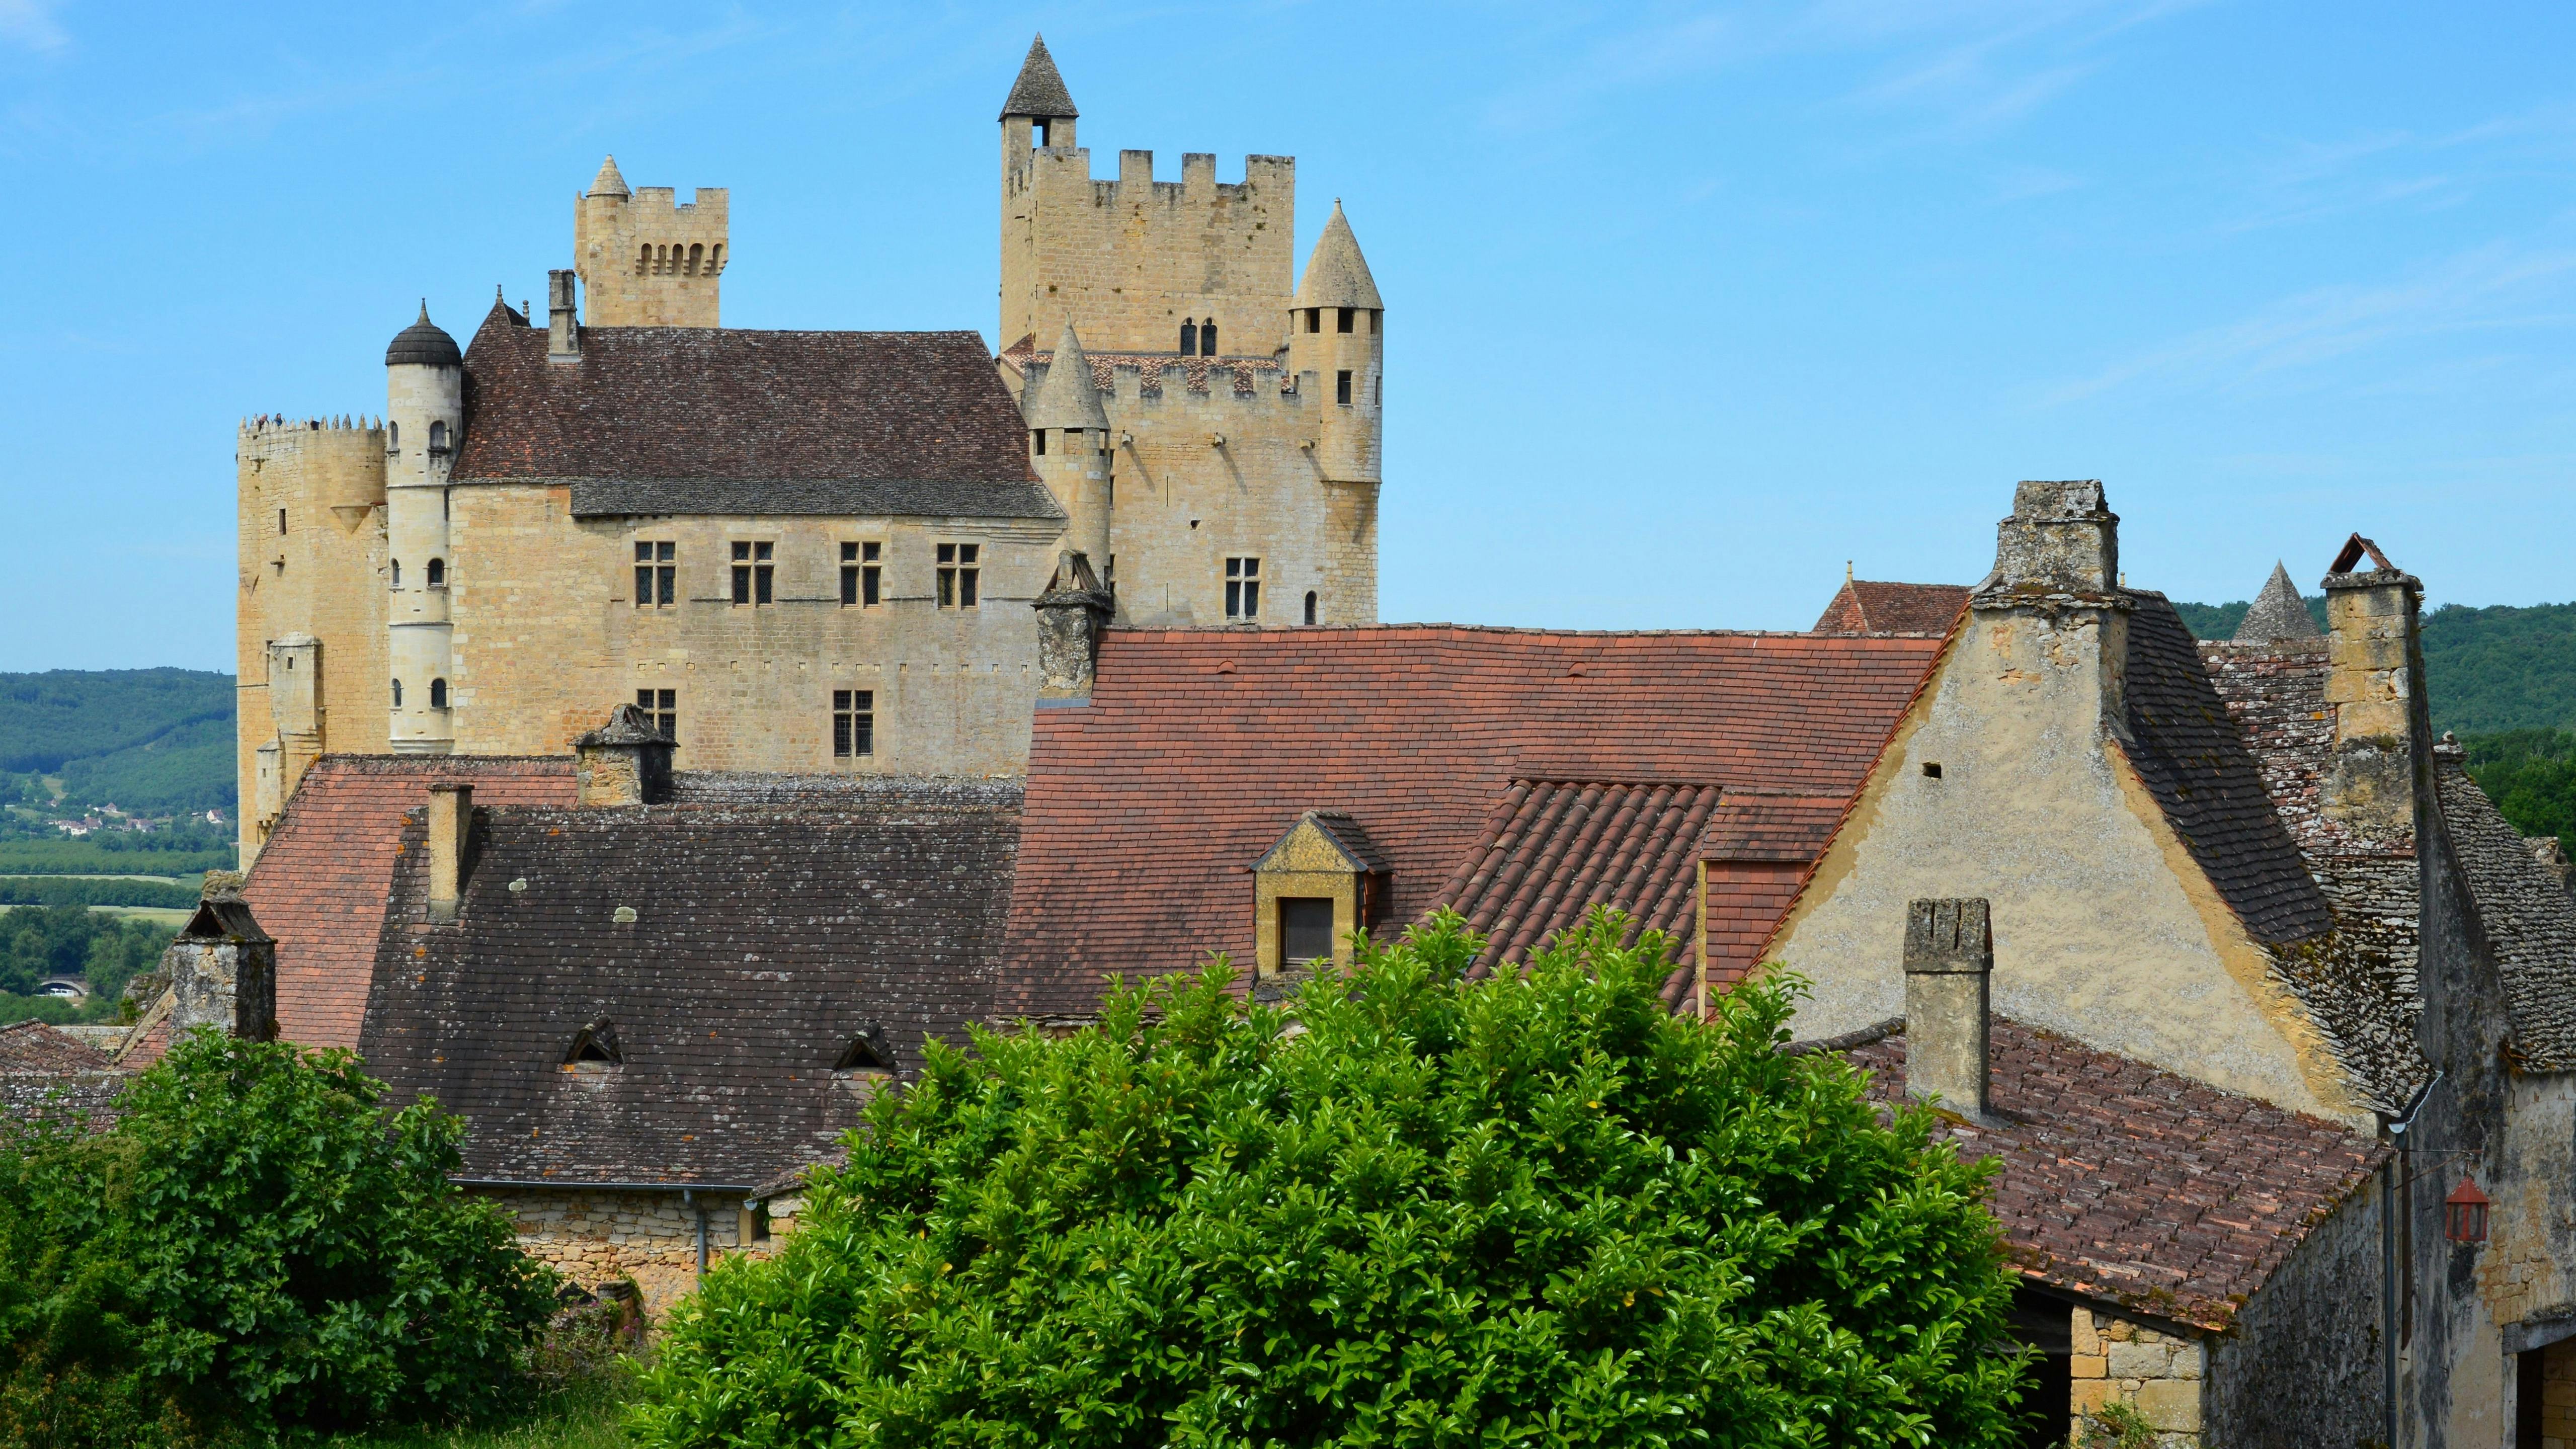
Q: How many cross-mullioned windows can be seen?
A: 7